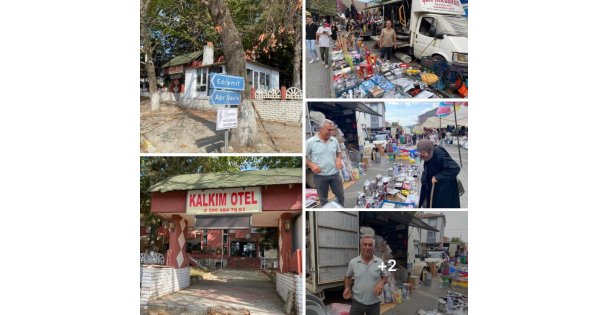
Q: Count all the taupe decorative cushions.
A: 0